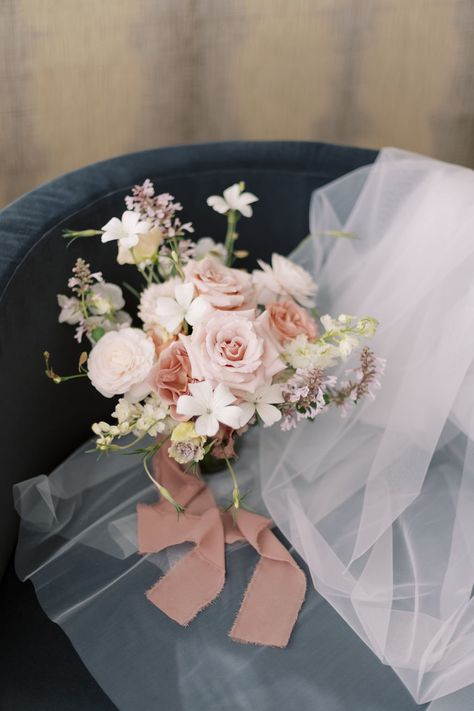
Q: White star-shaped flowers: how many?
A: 5